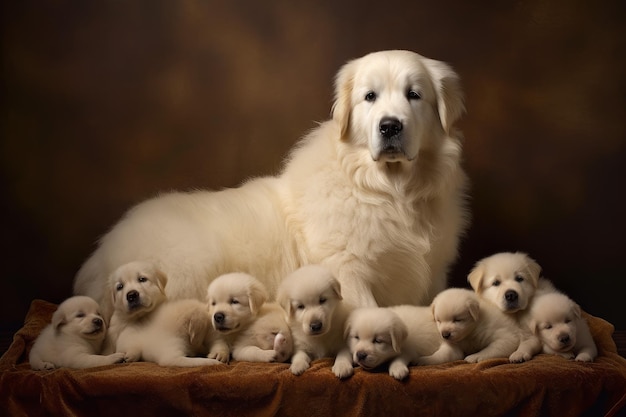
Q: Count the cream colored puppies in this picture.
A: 8